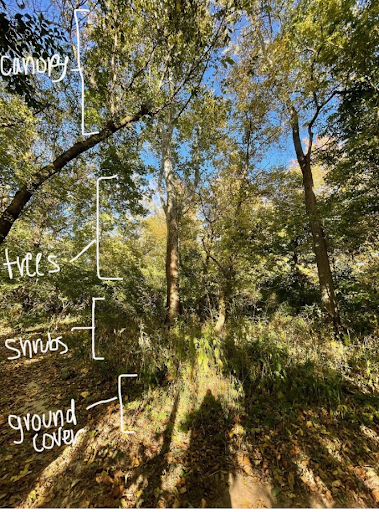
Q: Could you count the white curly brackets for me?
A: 4